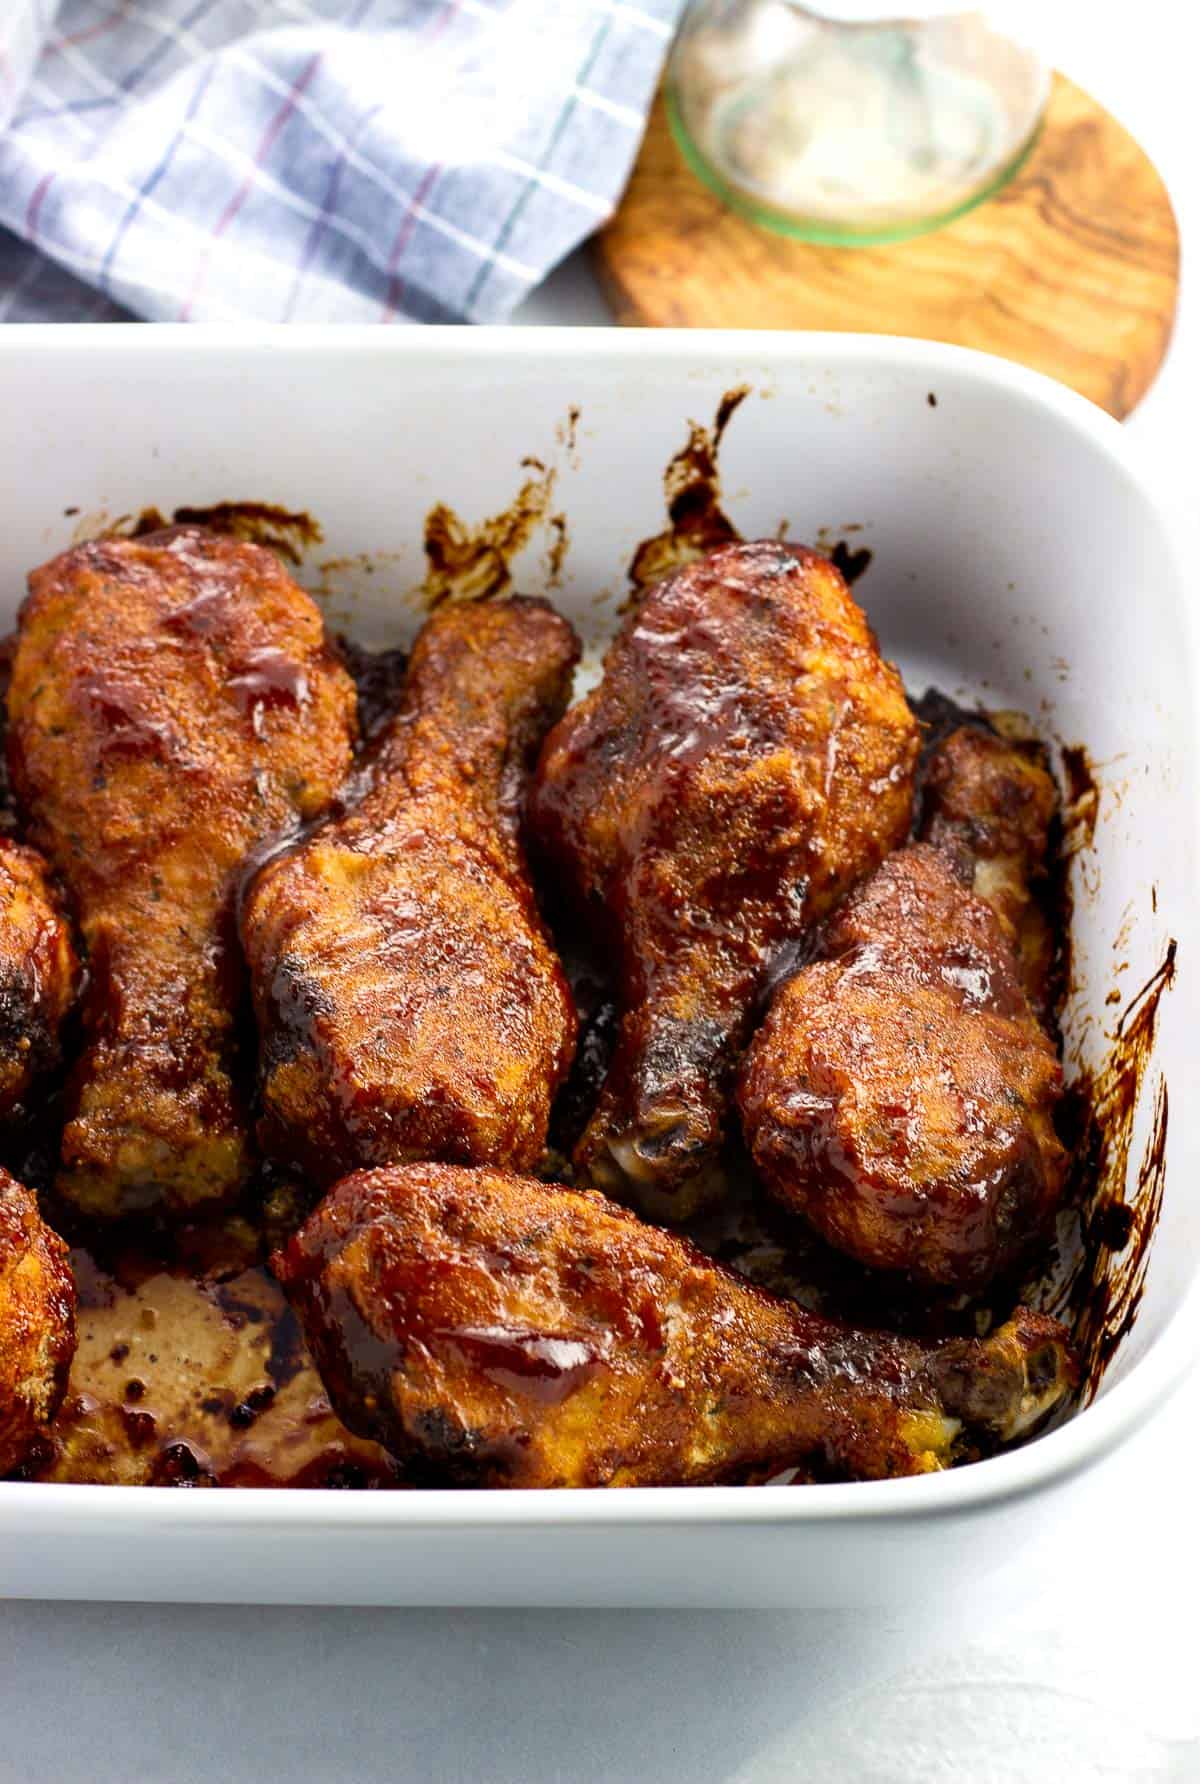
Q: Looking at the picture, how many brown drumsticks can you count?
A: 7